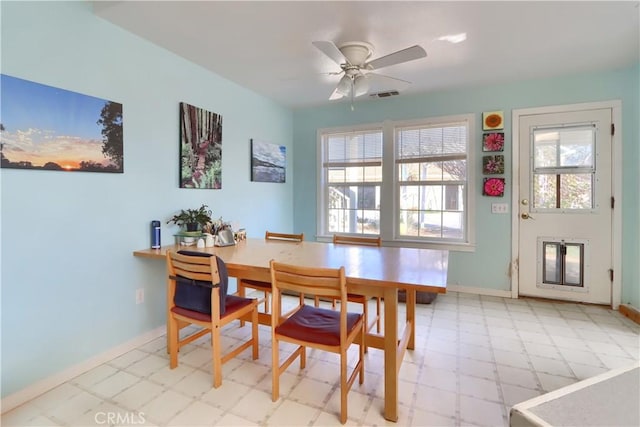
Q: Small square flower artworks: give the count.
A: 4